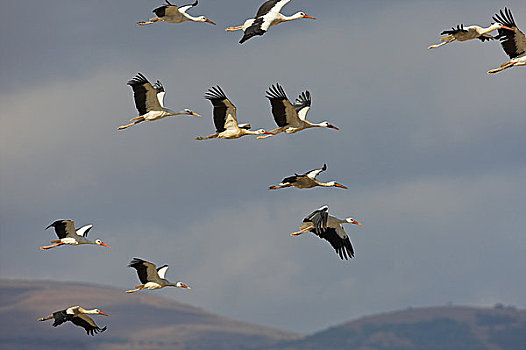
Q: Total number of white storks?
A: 12